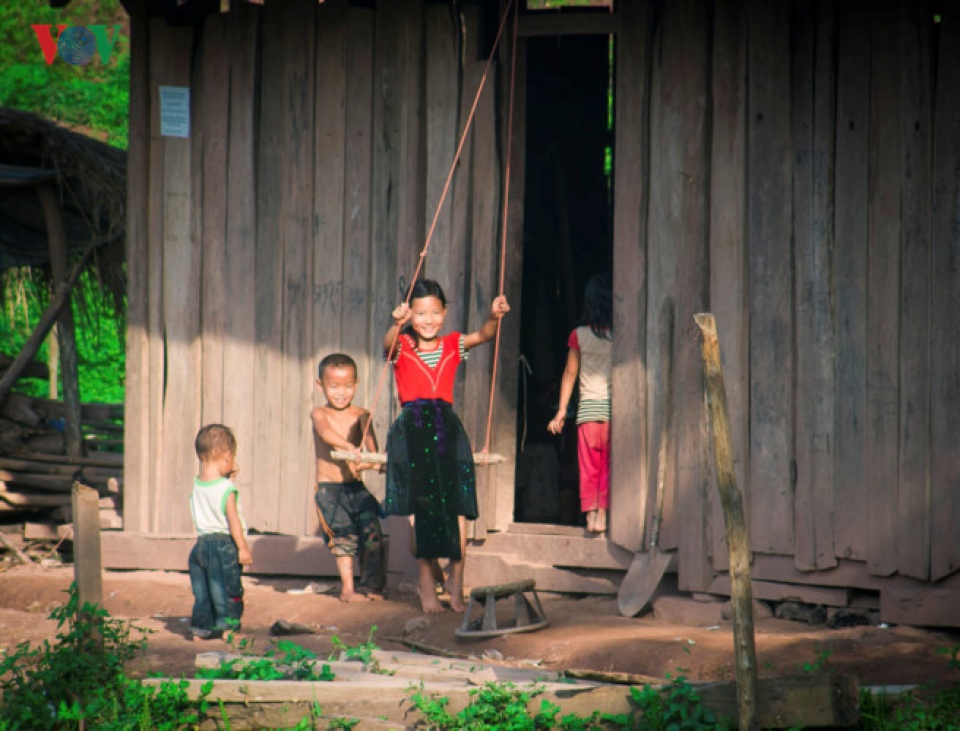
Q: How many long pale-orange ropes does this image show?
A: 2